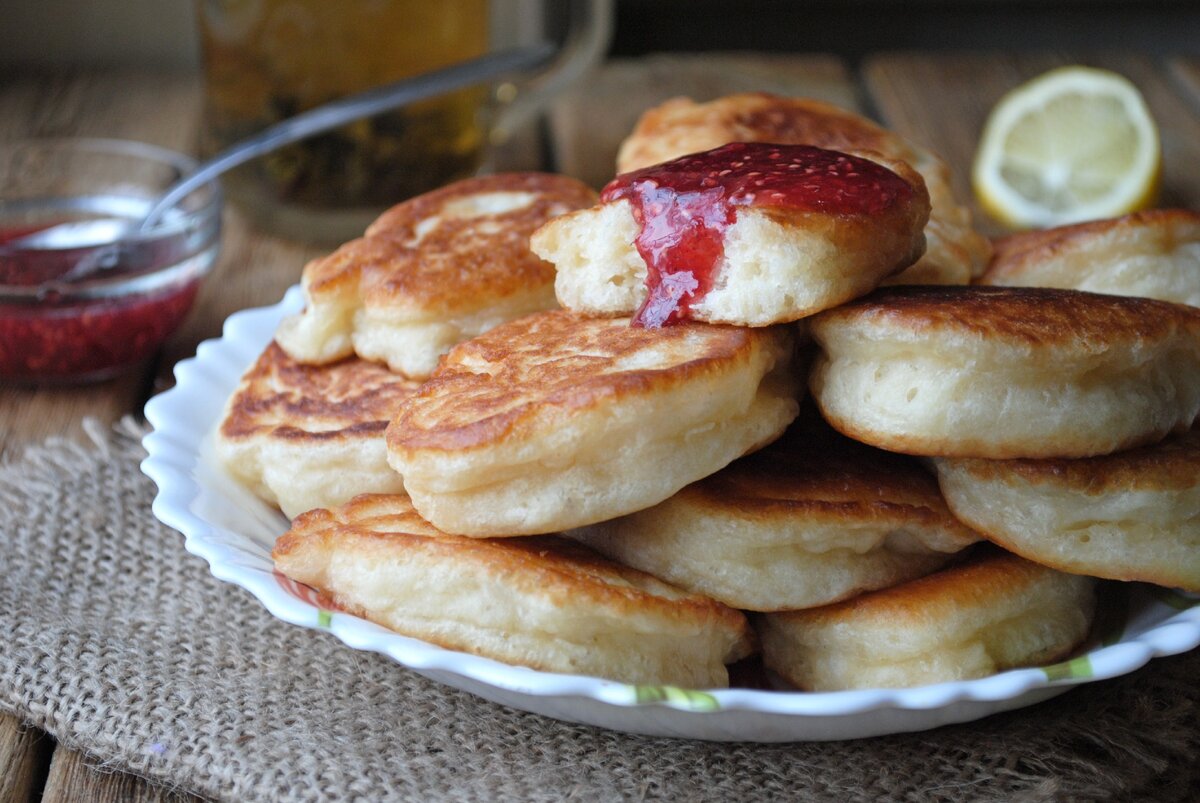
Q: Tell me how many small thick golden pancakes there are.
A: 11